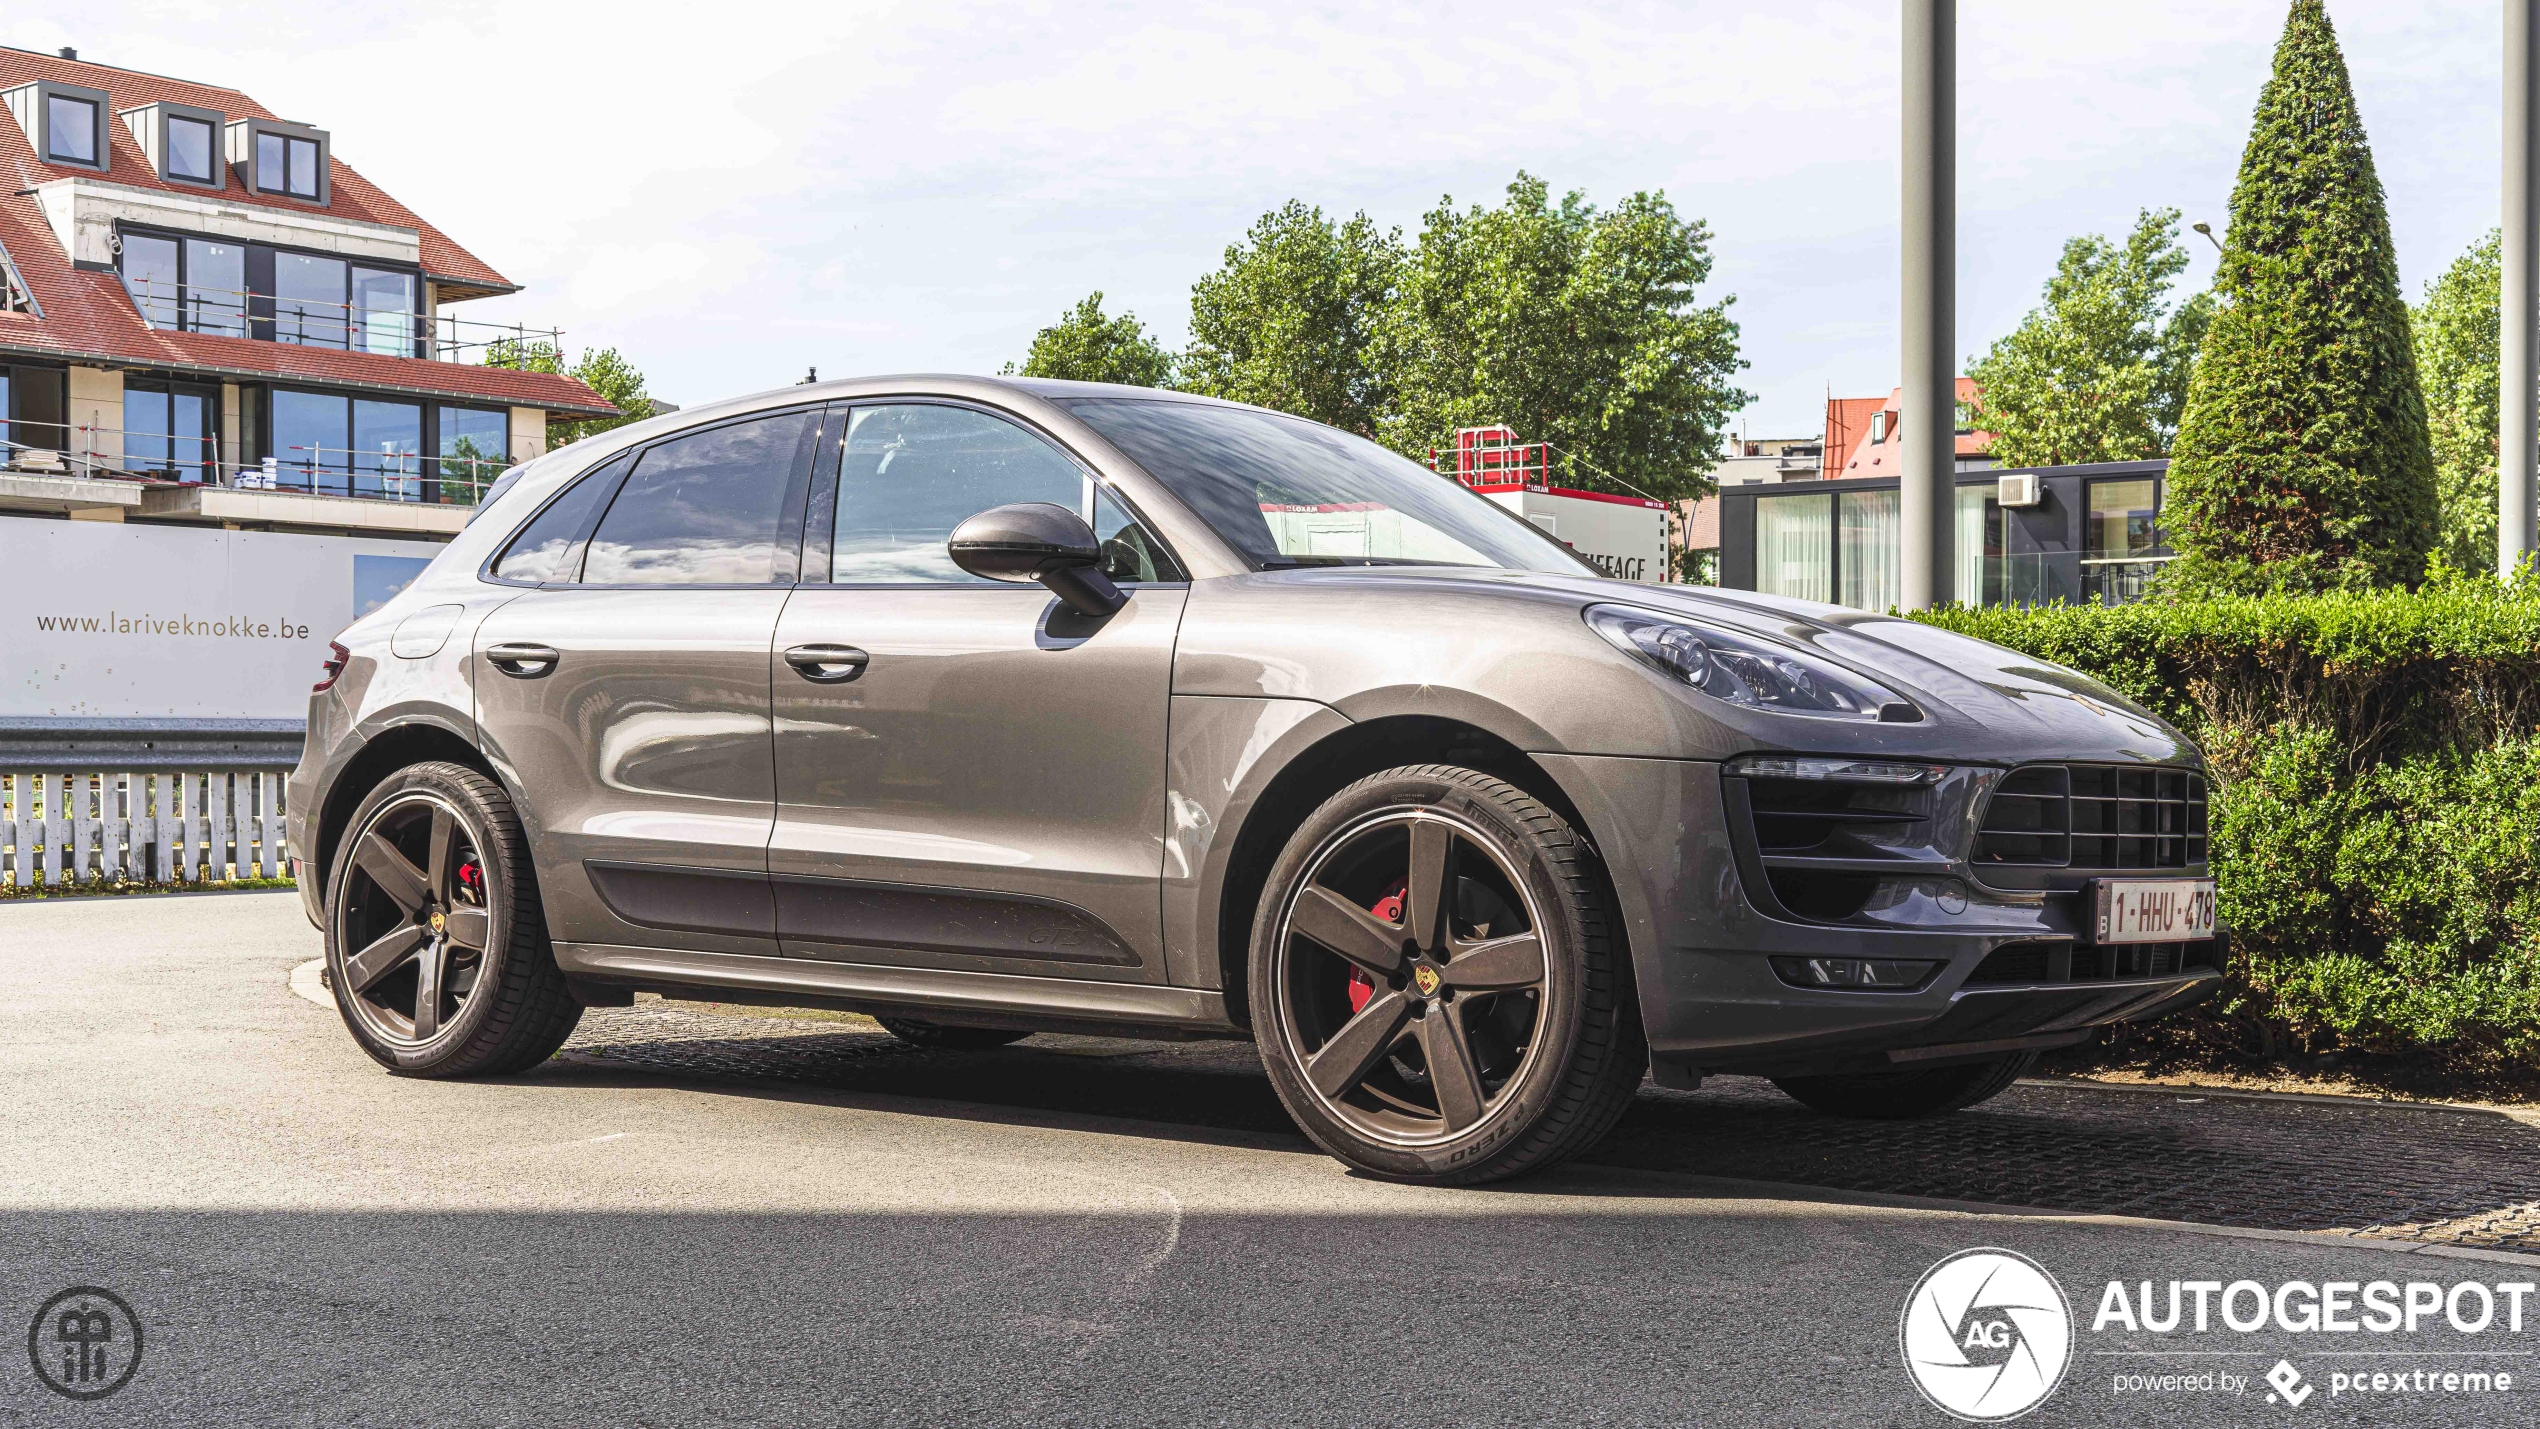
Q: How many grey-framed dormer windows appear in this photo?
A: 3